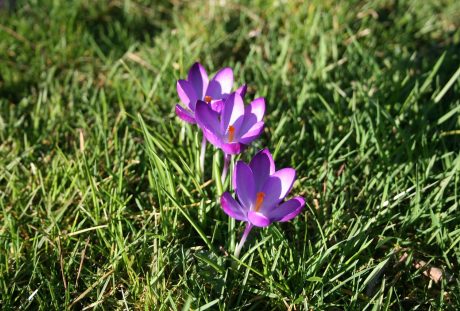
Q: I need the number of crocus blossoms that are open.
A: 3